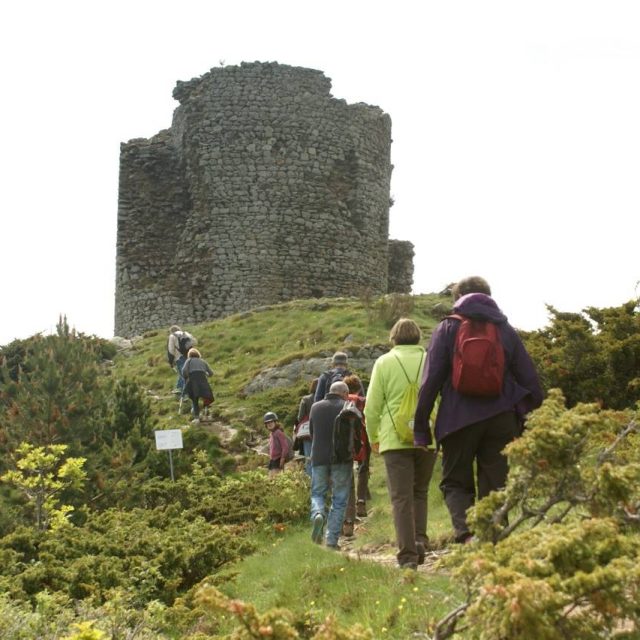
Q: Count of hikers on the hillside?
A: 9